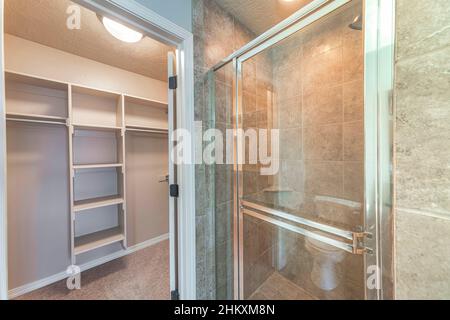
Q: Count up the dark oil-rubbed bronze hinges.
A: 3